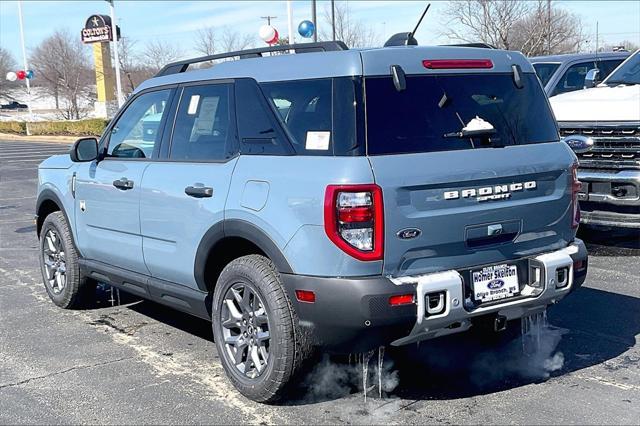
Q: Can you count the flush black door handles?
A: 2